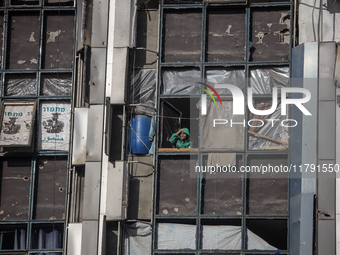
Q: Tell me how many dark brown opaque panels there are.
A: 10